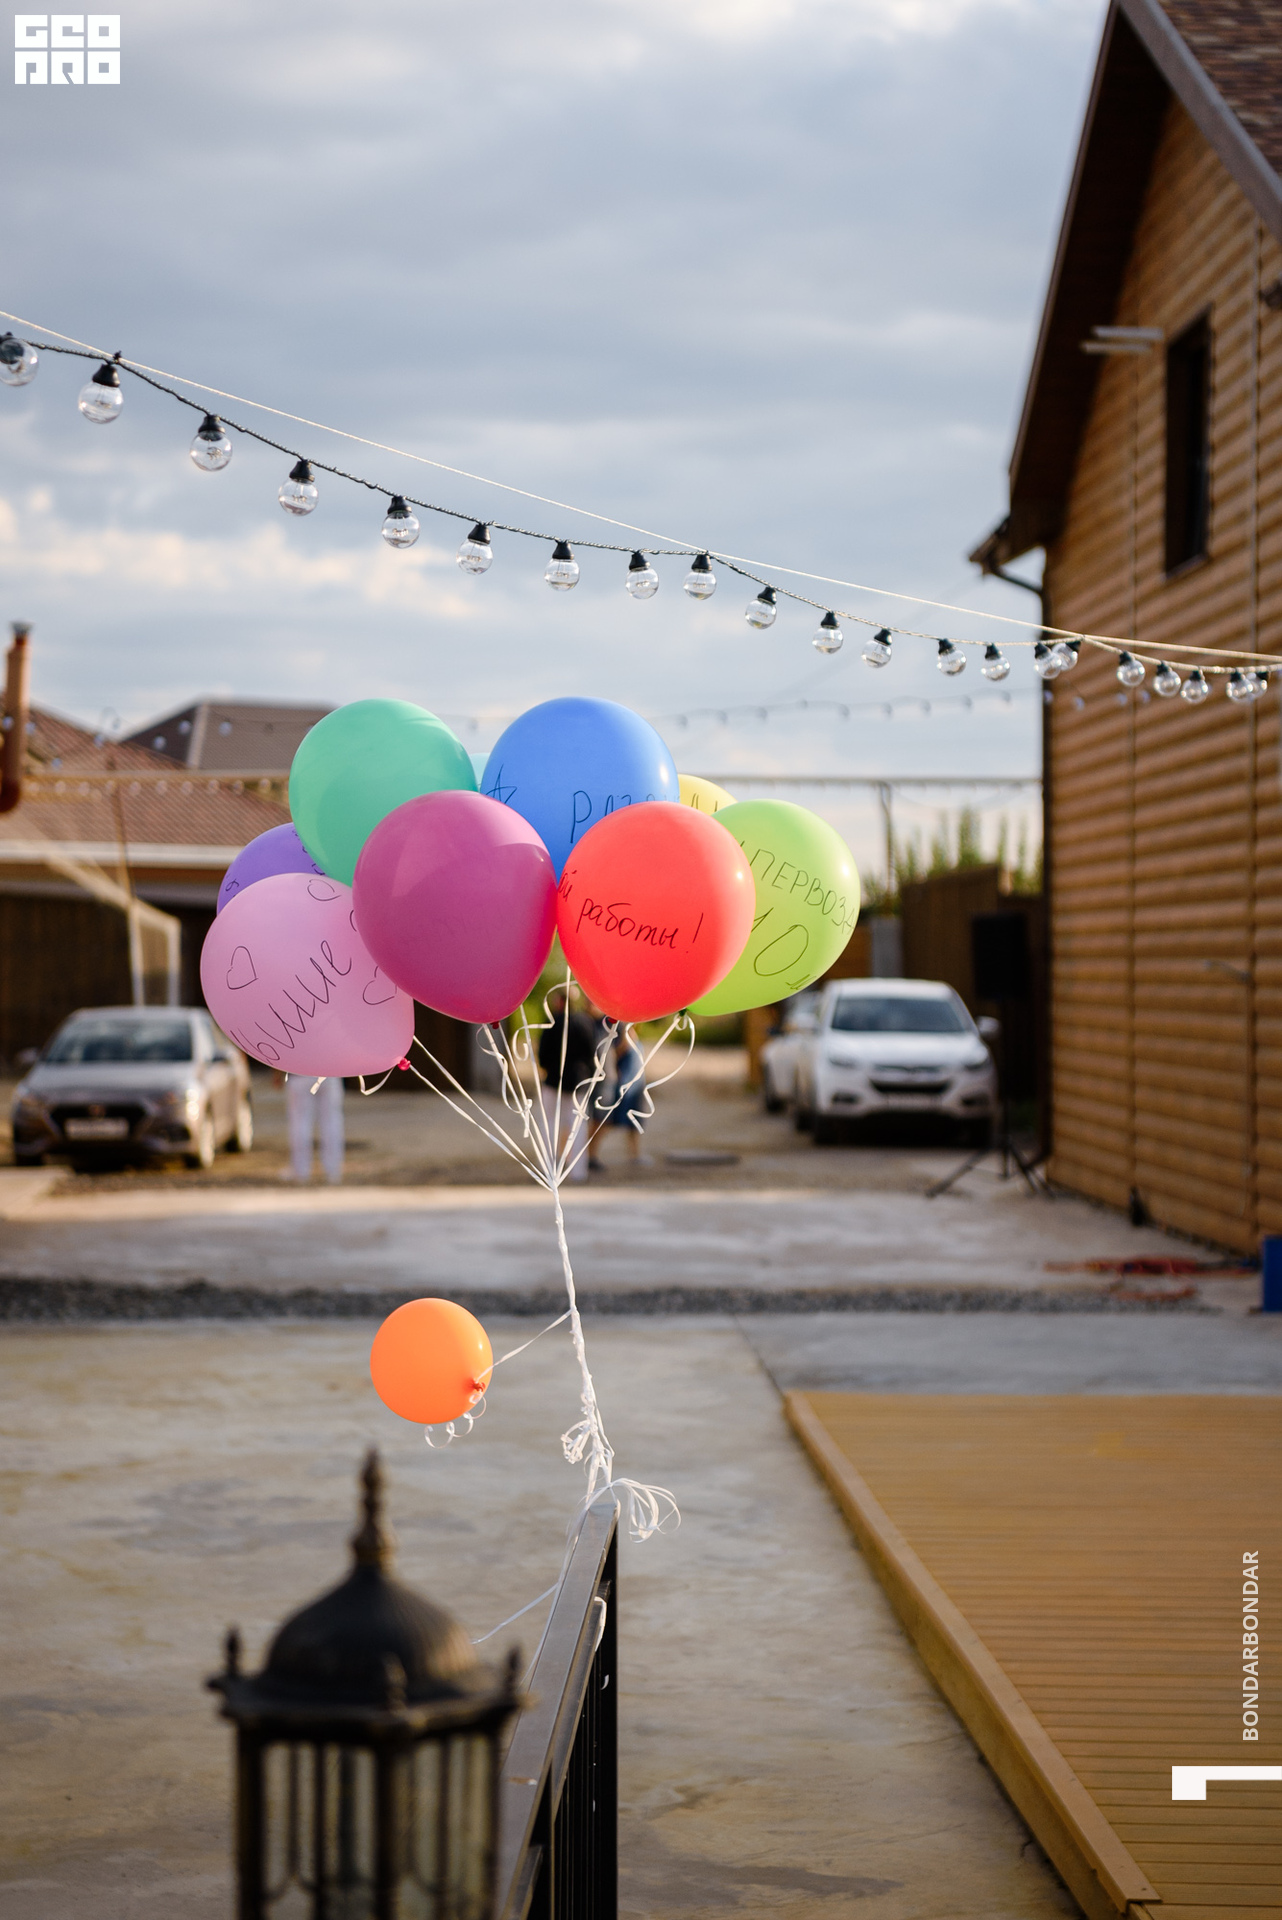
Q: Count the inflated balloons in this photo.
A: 10